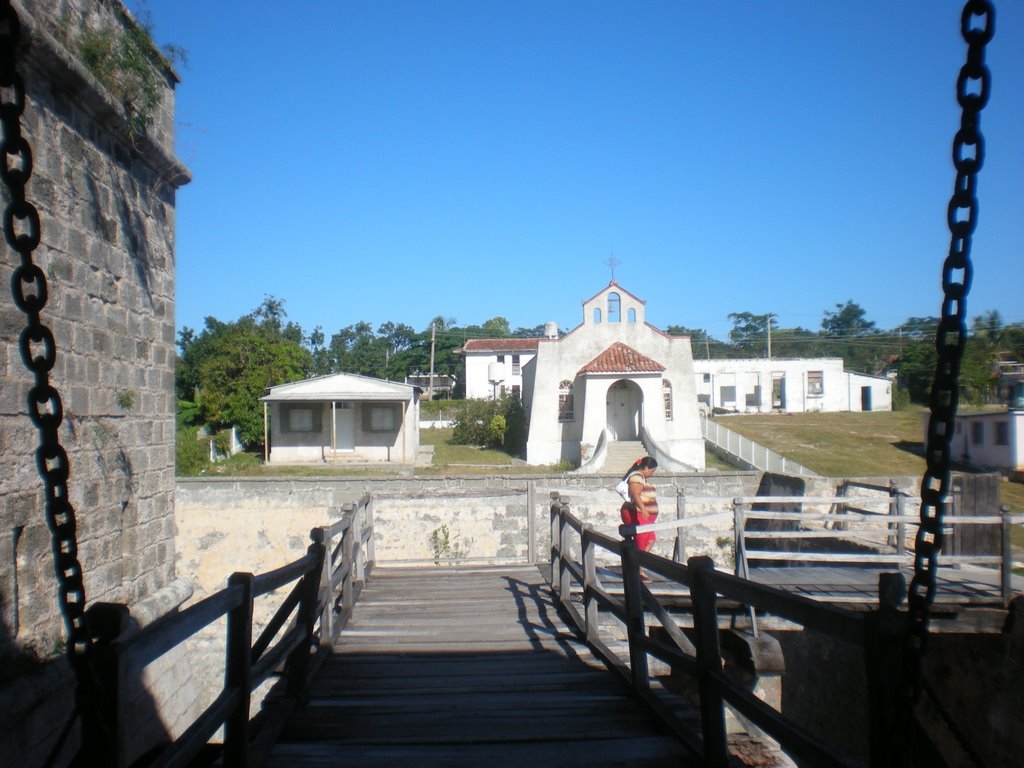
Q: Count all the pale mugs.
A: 0